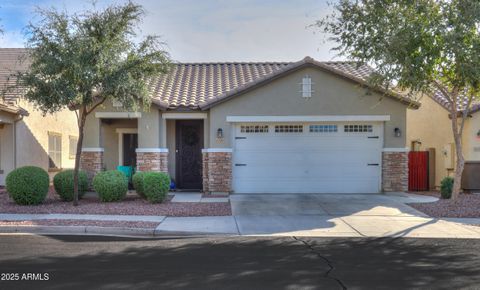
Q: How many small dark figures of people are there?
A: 0